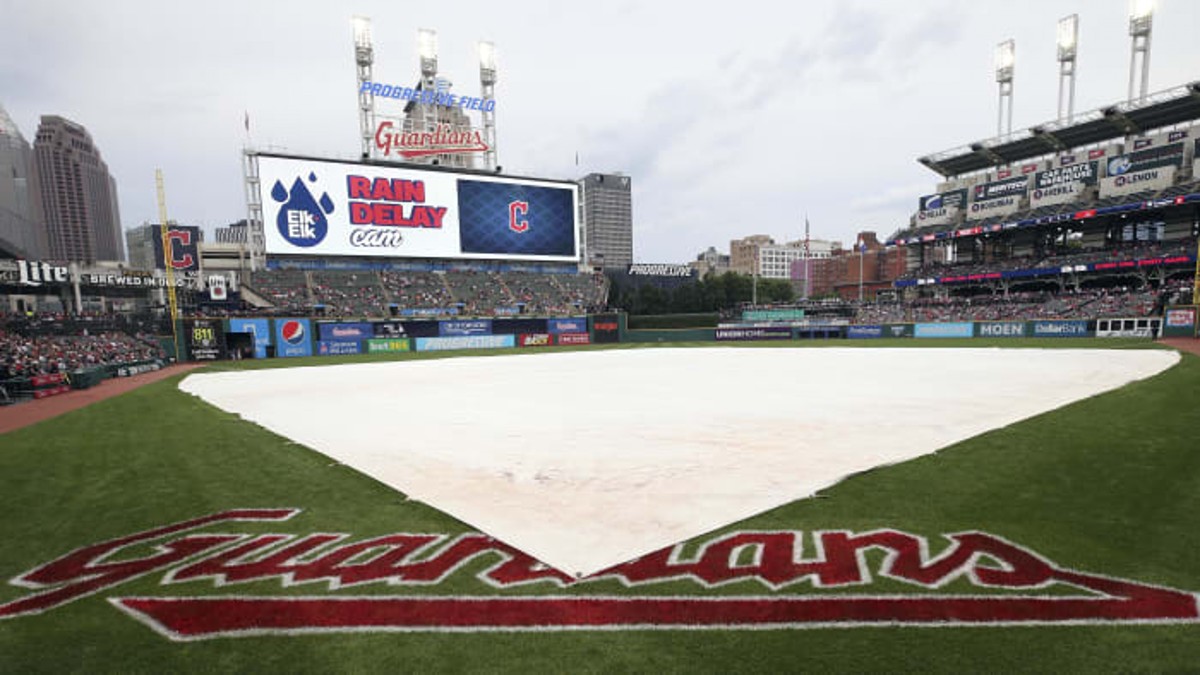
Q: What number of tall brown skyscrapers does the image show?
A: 1